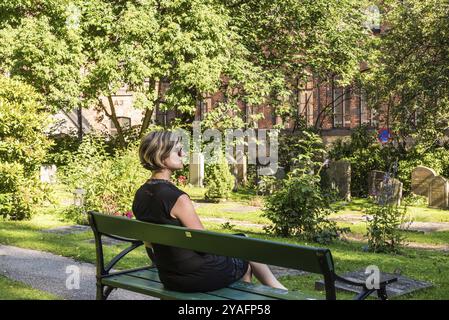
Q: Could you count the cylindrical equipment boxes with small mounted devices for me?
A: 0